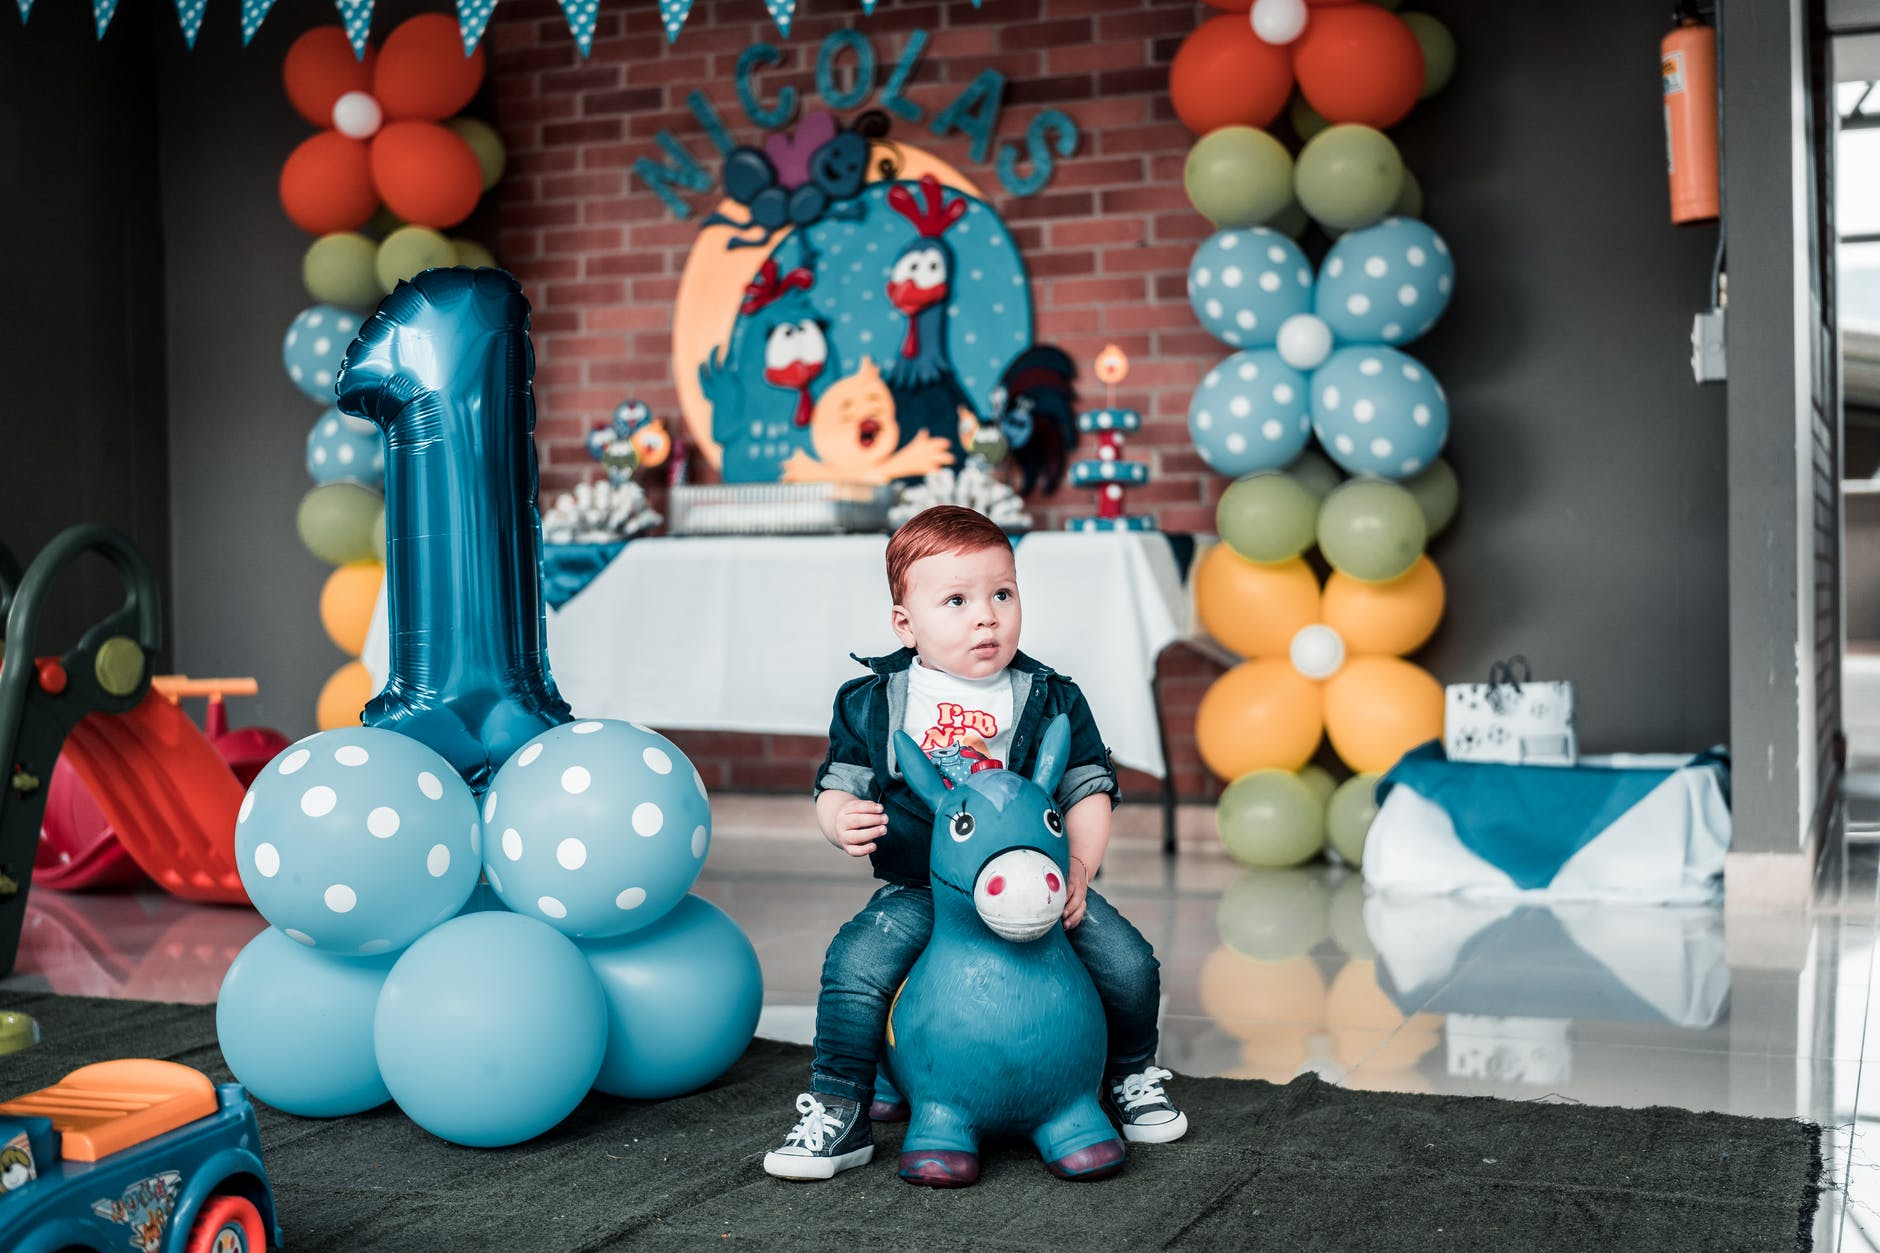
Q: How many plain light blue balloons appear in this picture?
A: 3